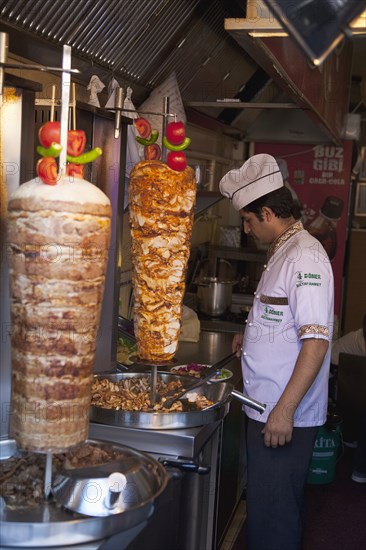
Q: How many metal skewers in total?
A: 2